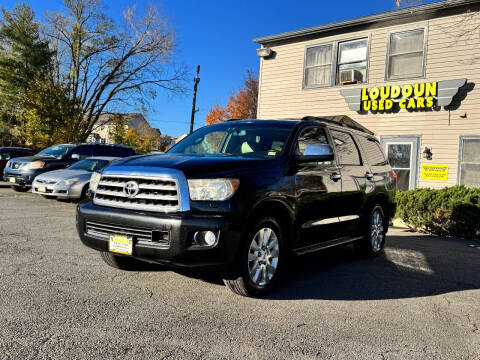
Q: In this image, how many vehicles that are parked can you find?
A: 4